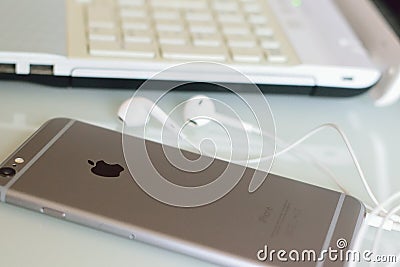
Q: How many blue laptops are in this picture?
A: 0